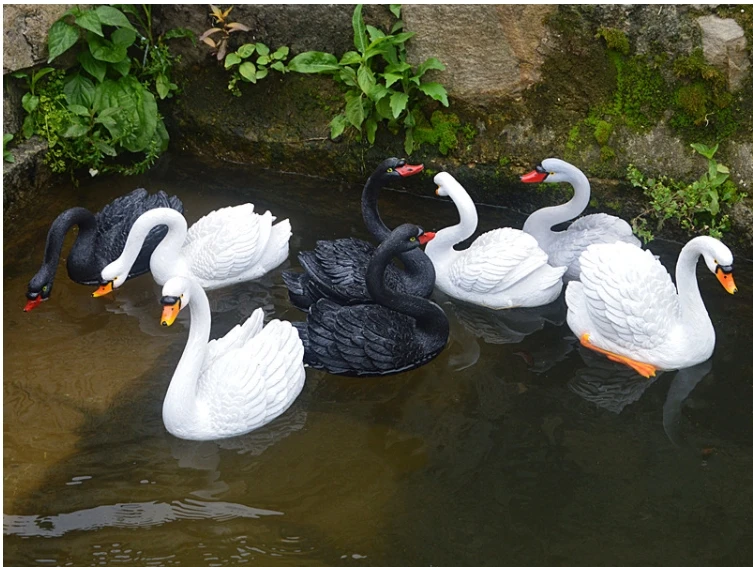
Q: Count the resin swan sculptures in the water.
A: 8